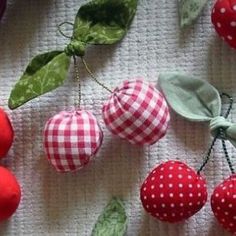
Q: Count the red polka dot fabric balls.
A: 3